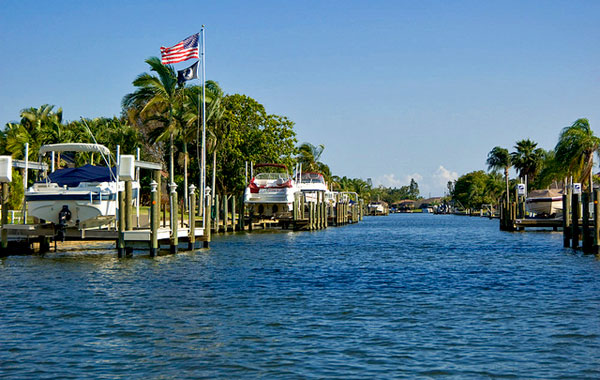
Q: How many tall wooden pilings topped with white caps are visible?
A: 4